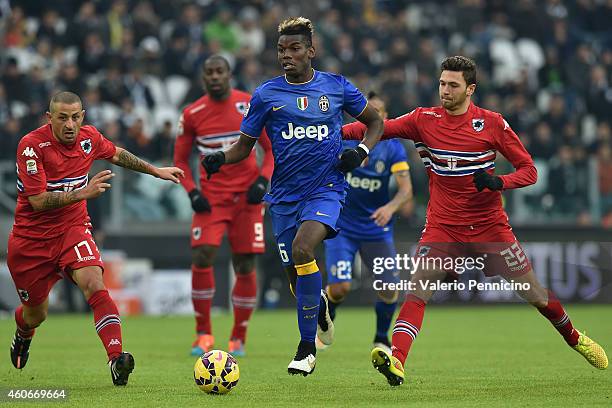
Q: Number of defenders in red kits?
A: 3